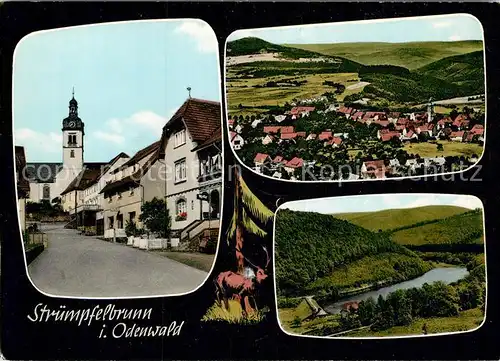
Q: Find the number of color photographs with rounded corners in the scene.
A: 3